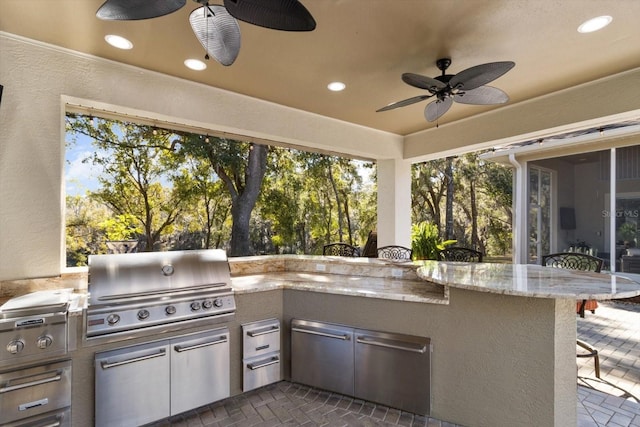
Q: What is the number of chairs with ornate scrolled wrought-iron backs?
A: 4